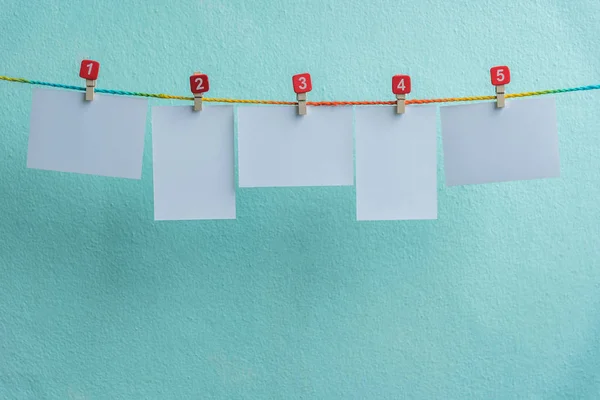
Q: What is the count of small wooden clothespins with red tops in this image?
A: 5